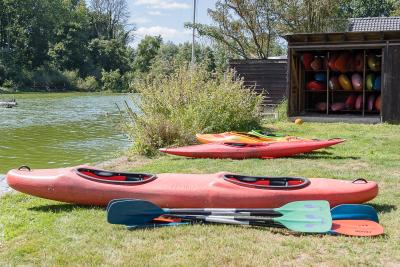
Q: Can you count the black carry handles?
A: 2